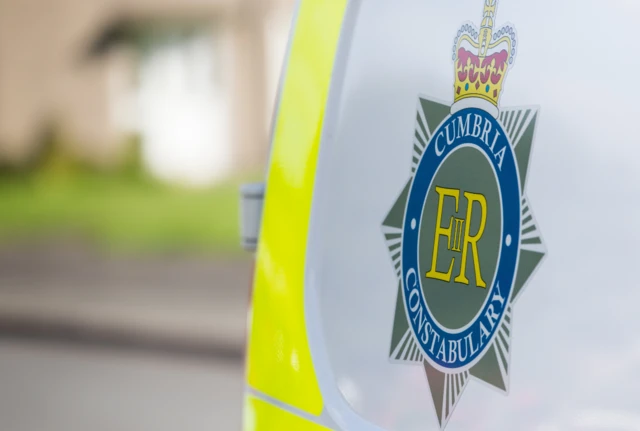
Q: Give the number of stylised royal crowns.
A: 1